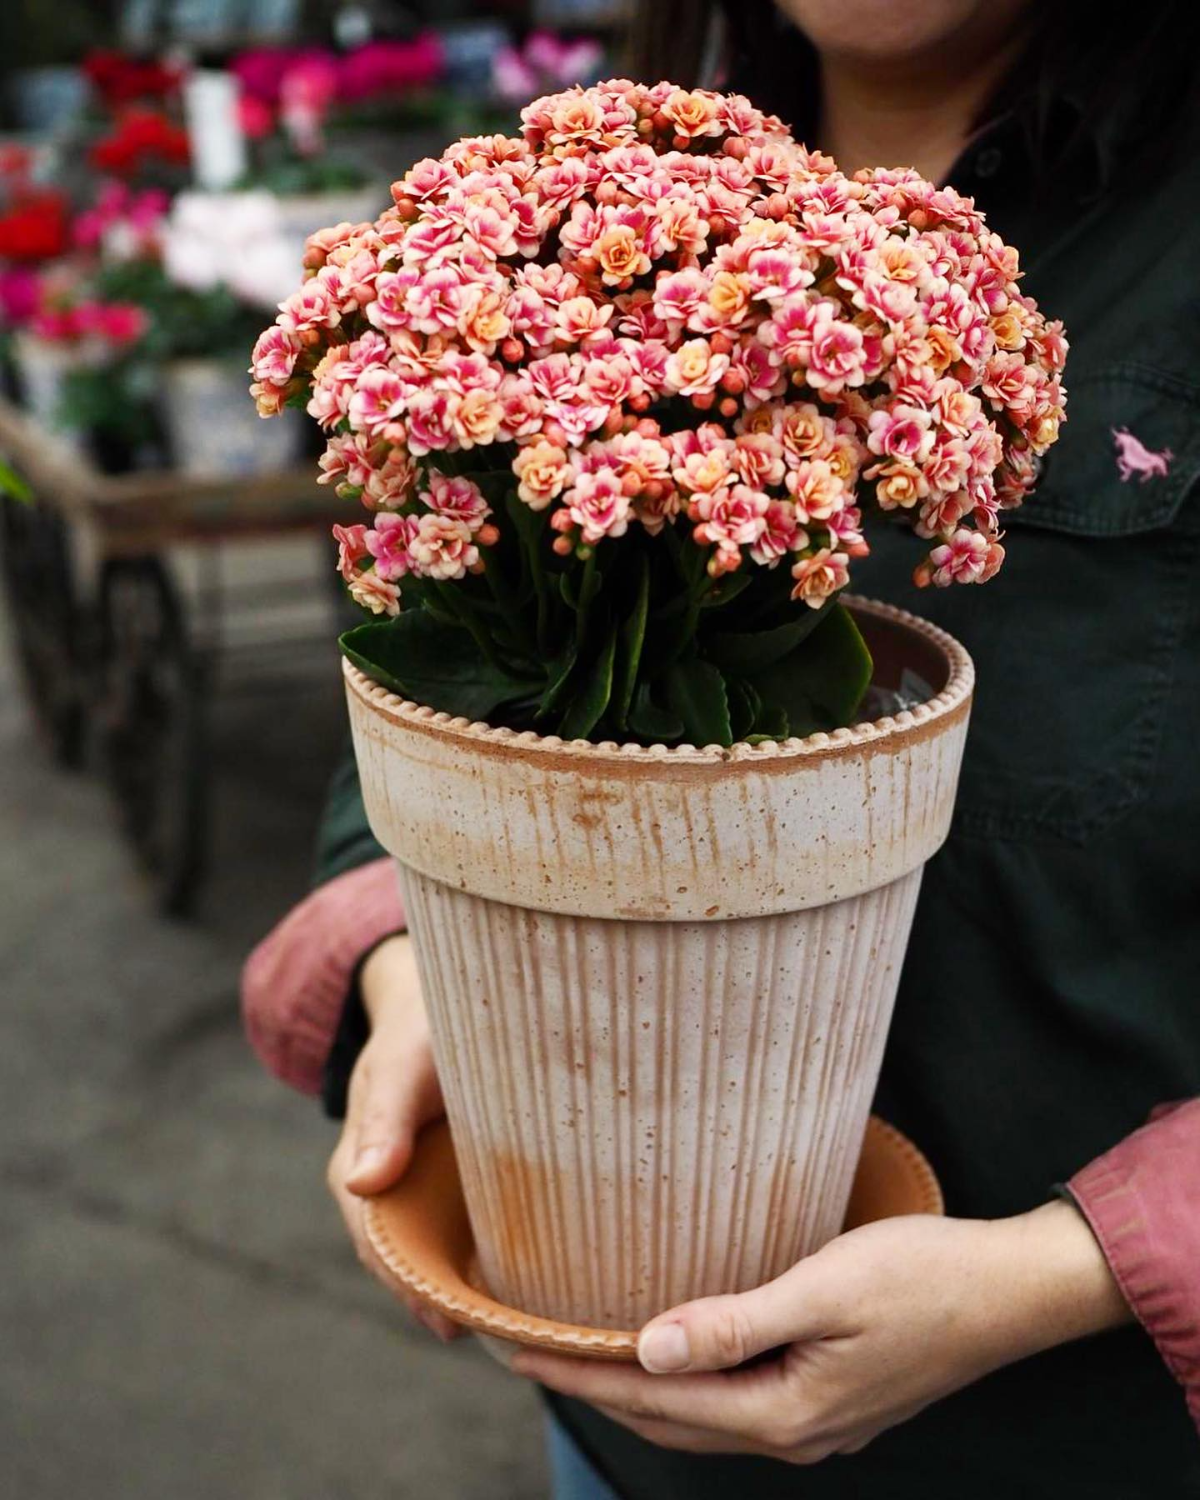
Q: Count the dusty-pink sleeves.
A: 2